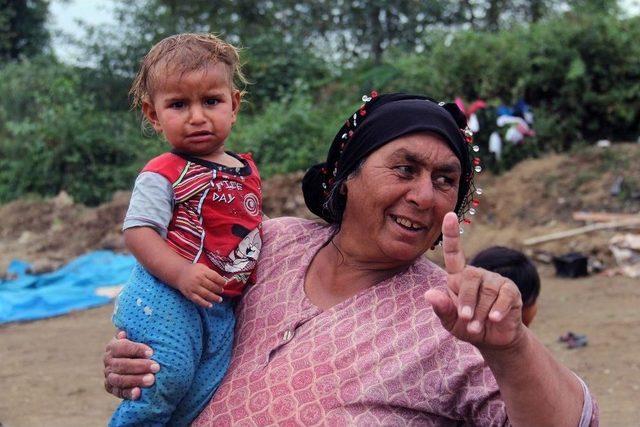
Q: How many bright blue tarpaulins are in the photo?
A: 1